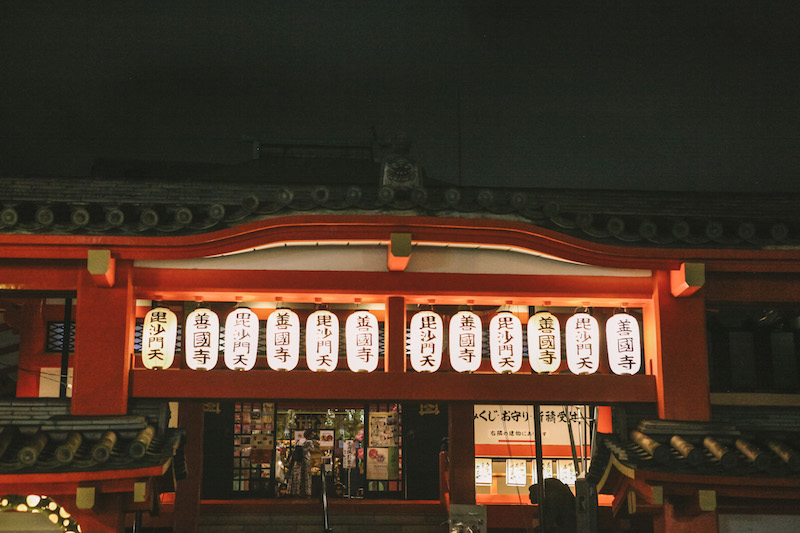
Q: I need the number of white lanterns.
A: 12